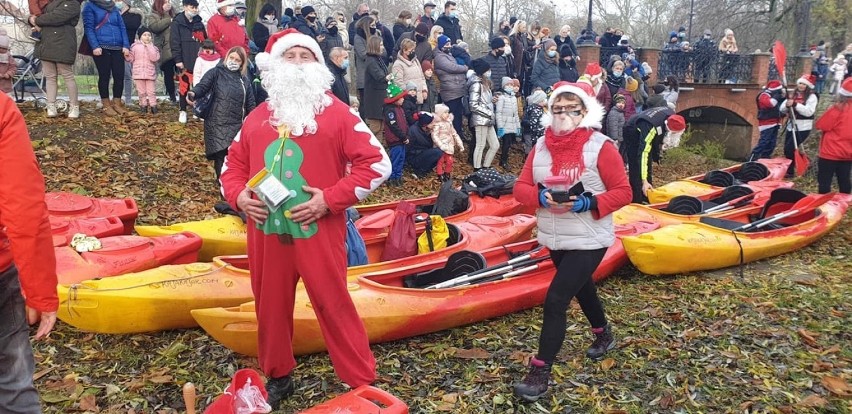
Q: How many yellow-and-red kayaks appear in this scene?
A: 6